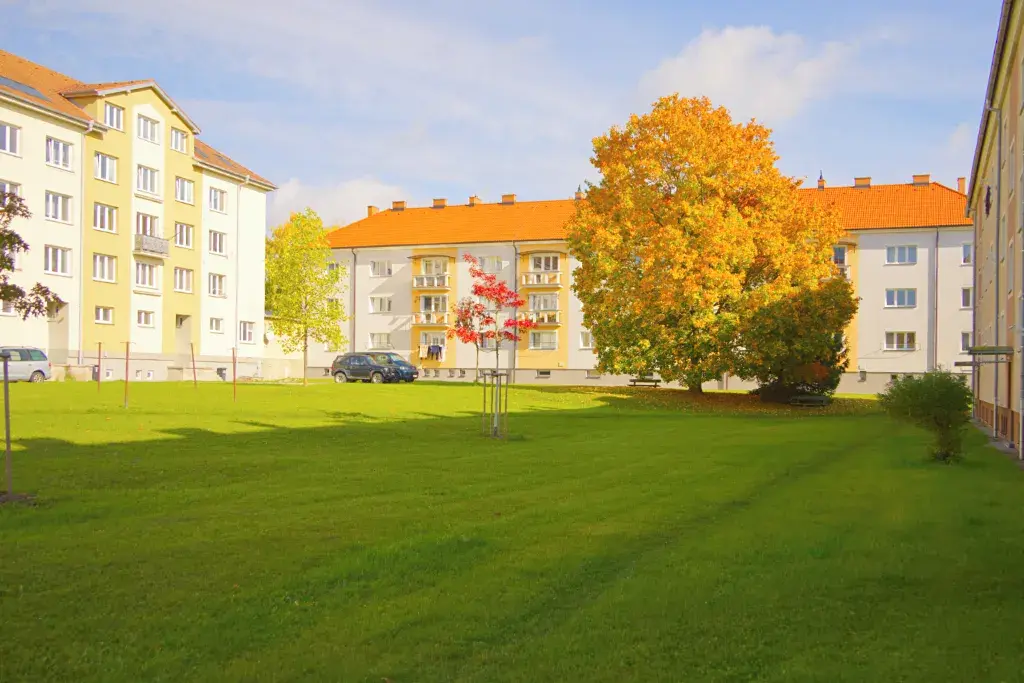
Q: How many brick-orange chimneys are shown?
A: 10